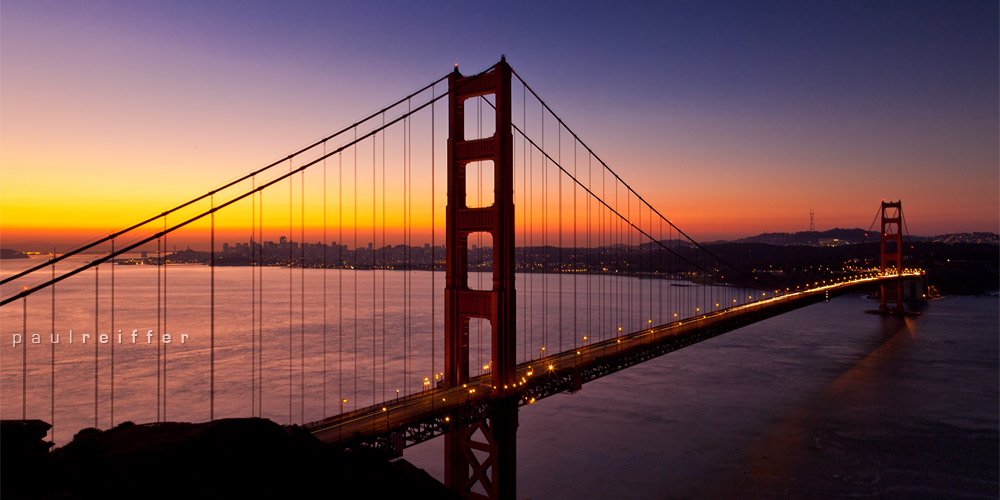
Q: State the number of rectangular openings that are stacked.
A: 4